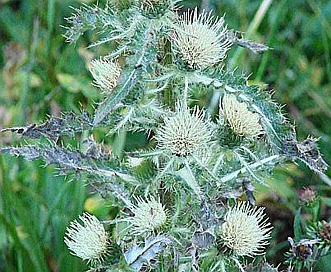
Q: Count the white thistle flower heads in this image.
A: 7